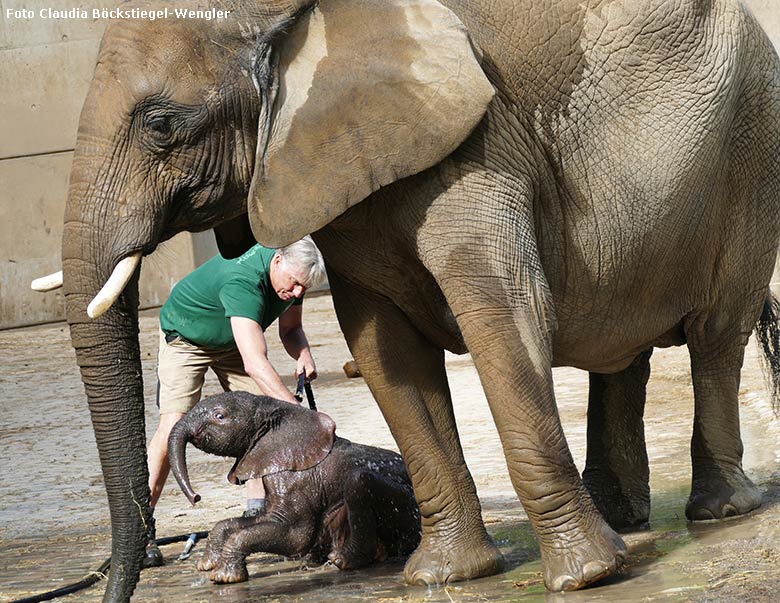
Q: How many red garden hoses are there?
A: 0